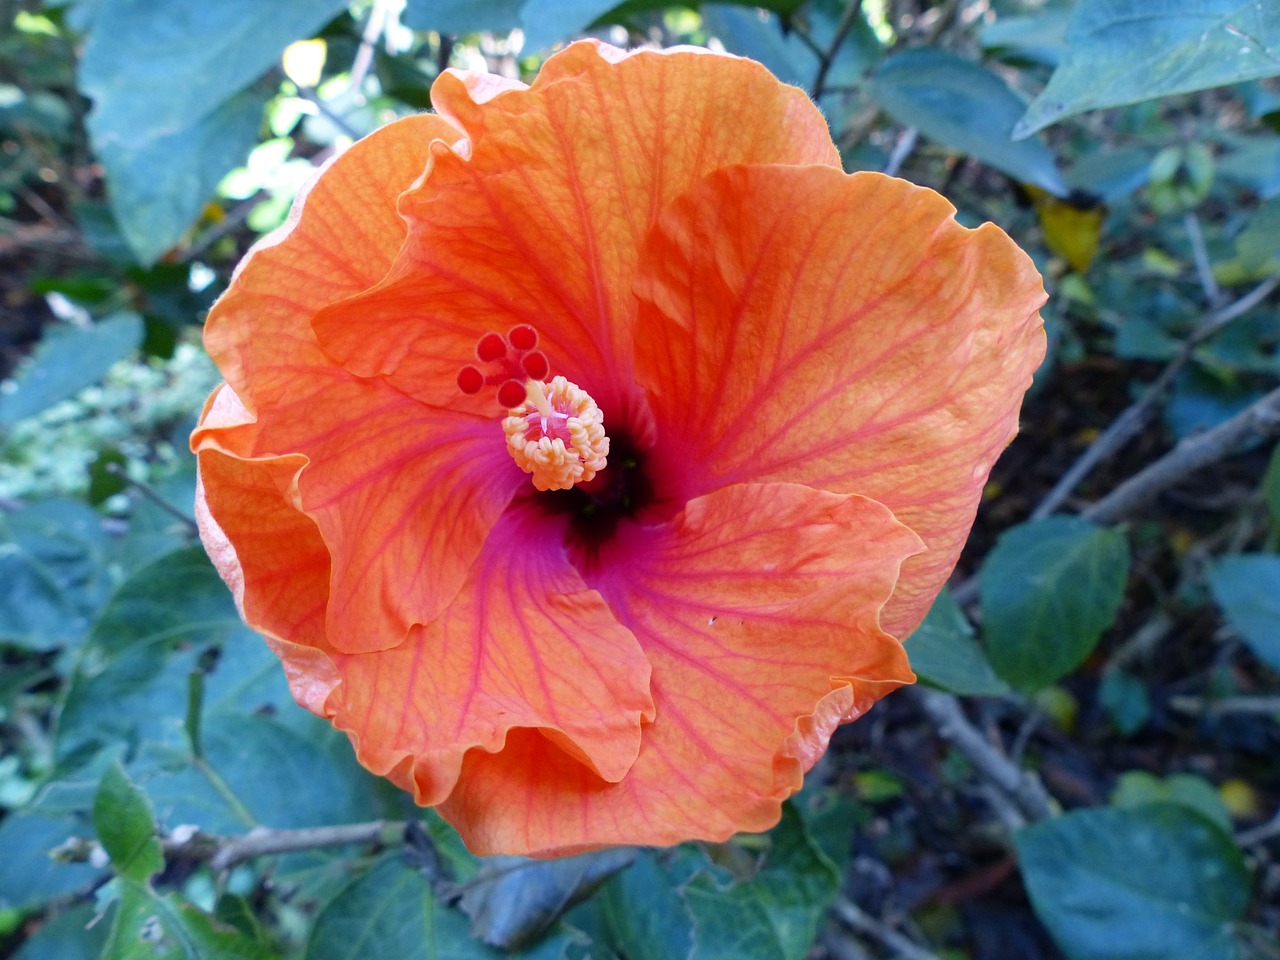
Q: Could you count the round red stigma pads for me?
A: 5